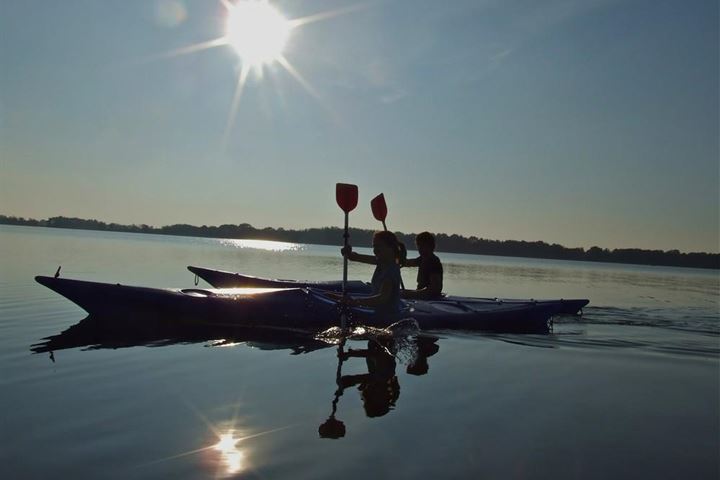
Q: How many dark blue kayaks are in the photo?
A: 2